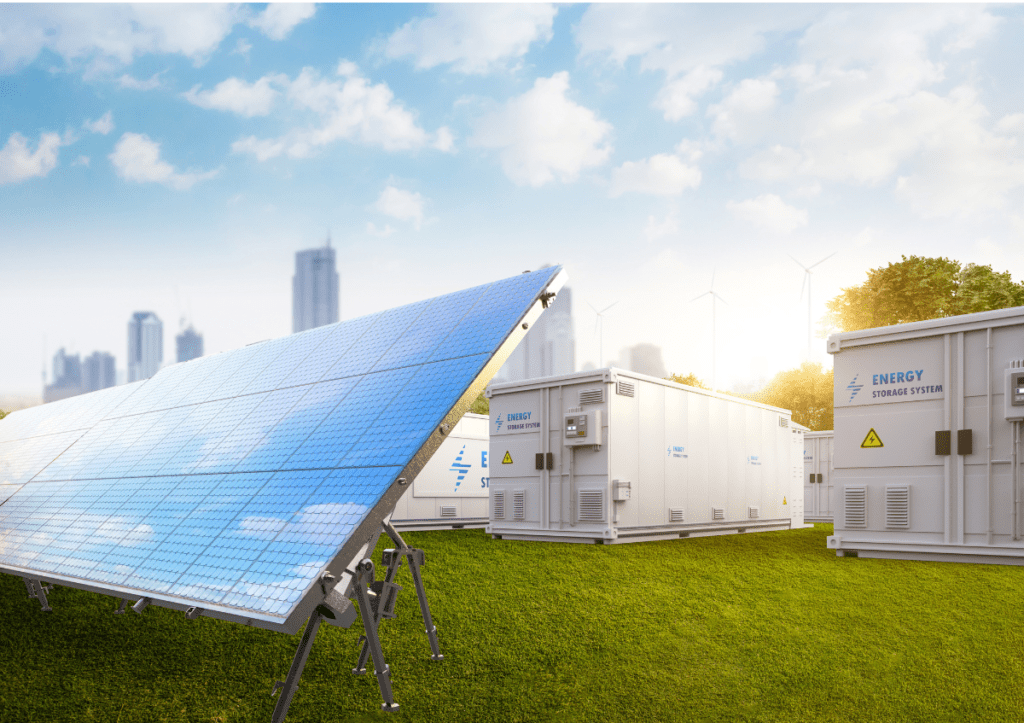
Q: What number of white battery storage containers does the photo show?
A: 4